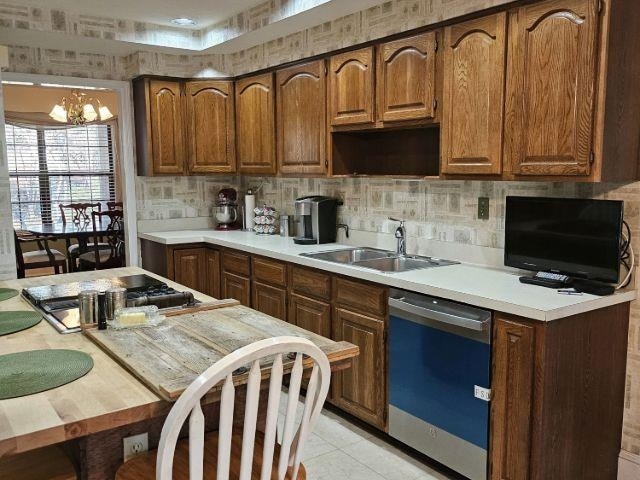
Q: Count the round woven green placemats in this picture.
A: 3